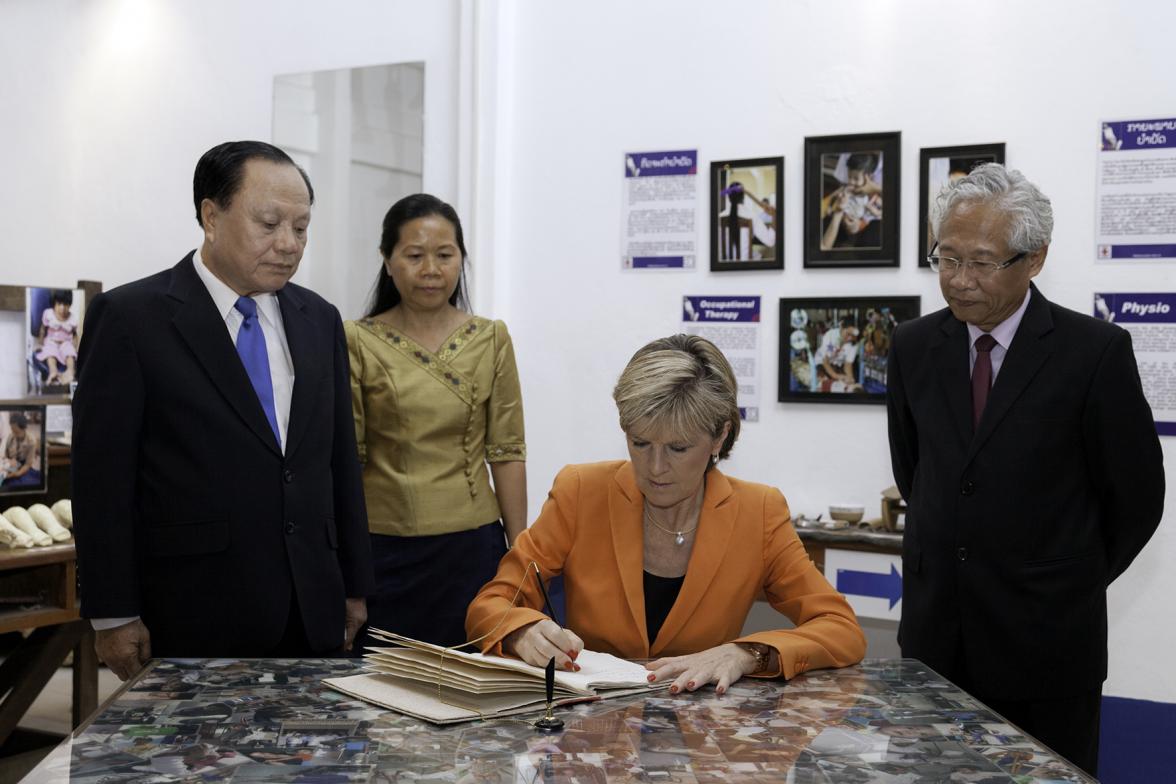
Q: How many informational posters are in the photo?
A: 4